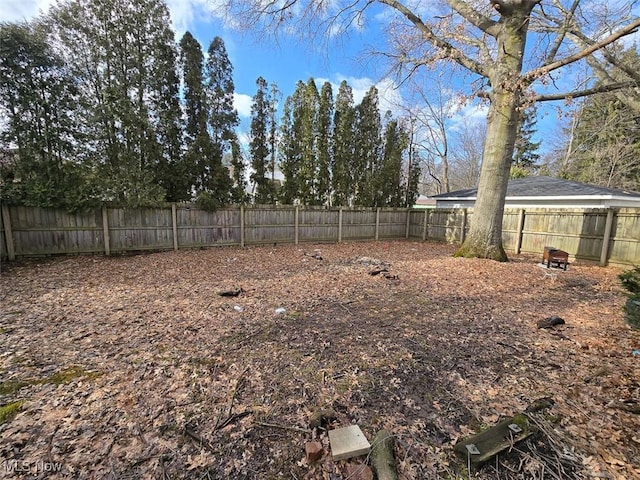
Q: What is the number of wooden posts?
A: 12